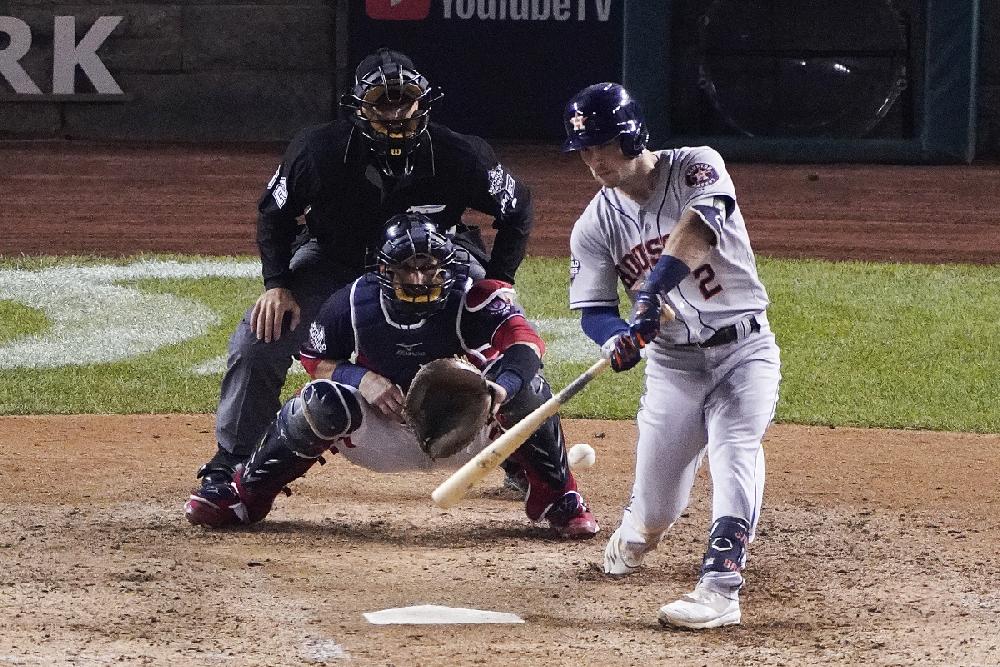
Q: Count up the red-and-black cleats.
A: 2